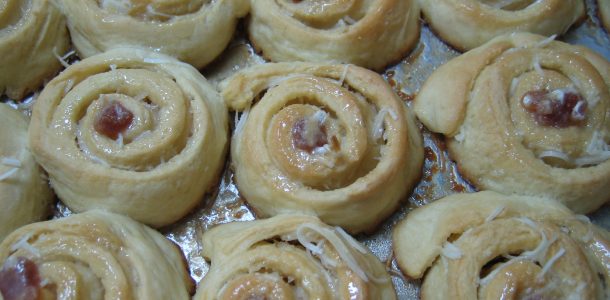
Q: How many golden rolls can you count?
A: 11